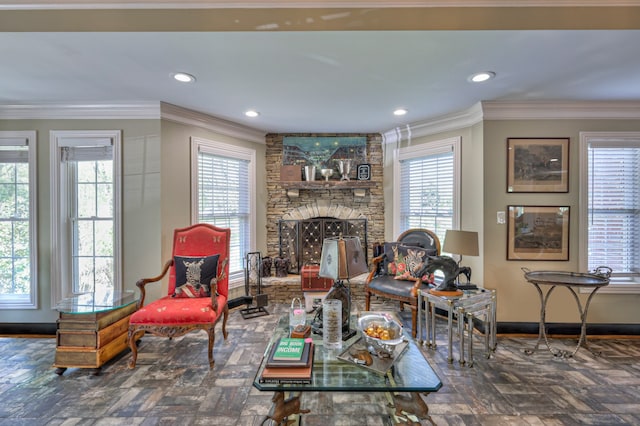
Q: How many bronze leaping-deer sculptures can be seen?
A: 2